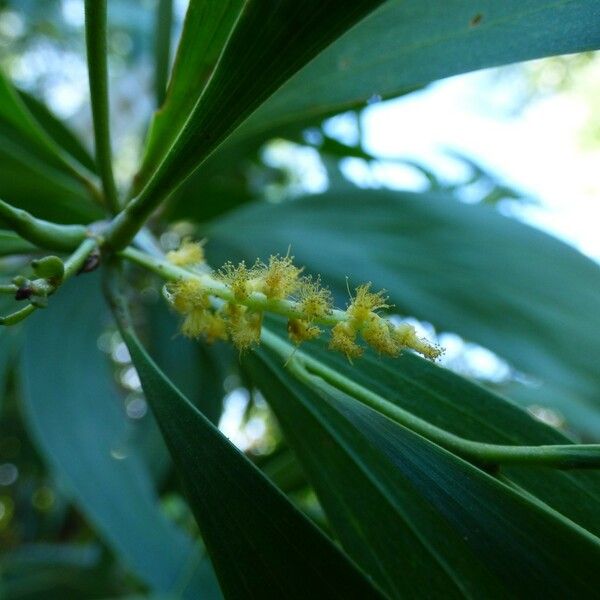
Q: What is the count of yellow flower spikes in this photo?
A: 1